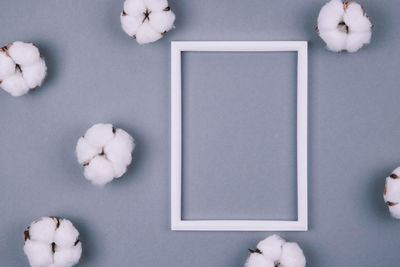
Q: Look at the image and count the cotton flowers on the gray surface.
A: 7